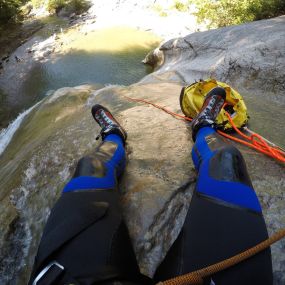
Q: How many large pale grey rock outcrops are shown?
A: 1